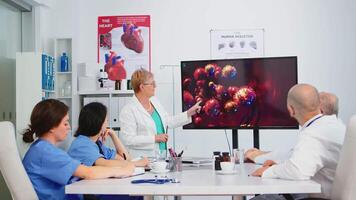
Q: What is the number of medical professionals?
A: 5